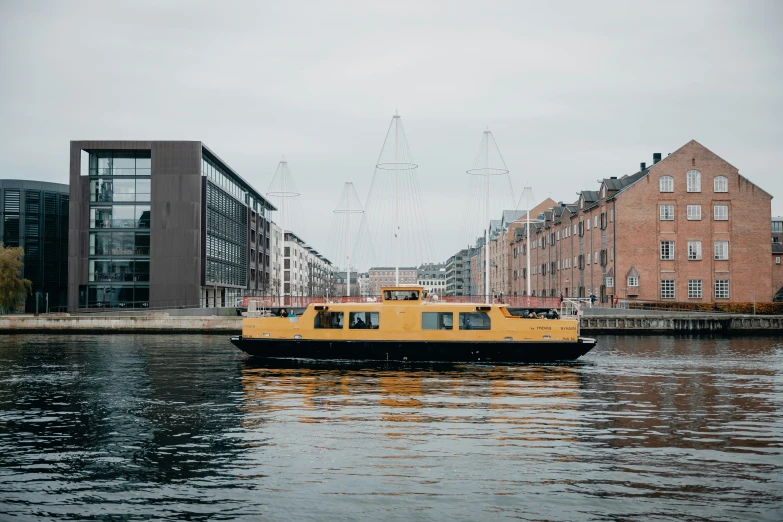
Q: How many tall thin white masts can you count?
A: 5